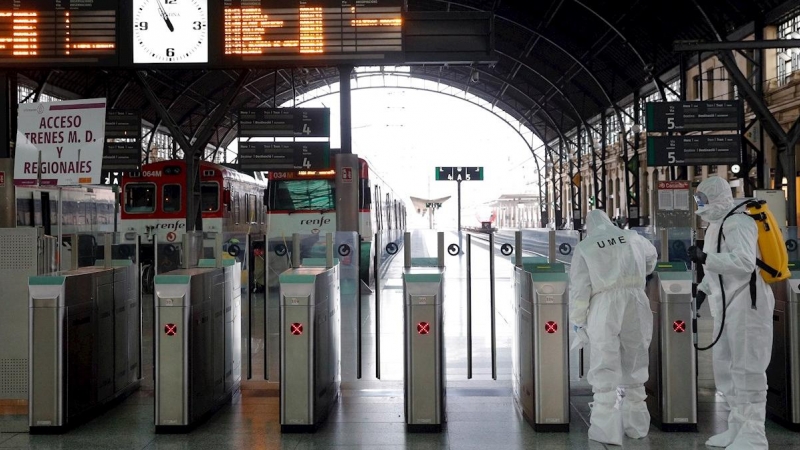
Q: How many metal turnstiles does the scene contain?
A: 7